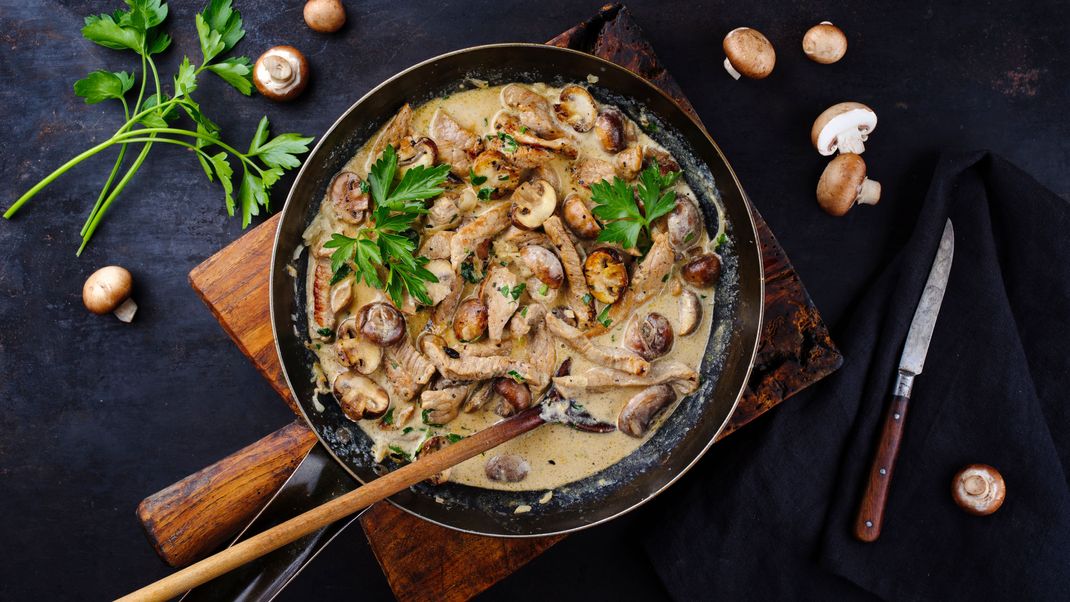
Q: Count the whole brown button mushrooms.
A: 7